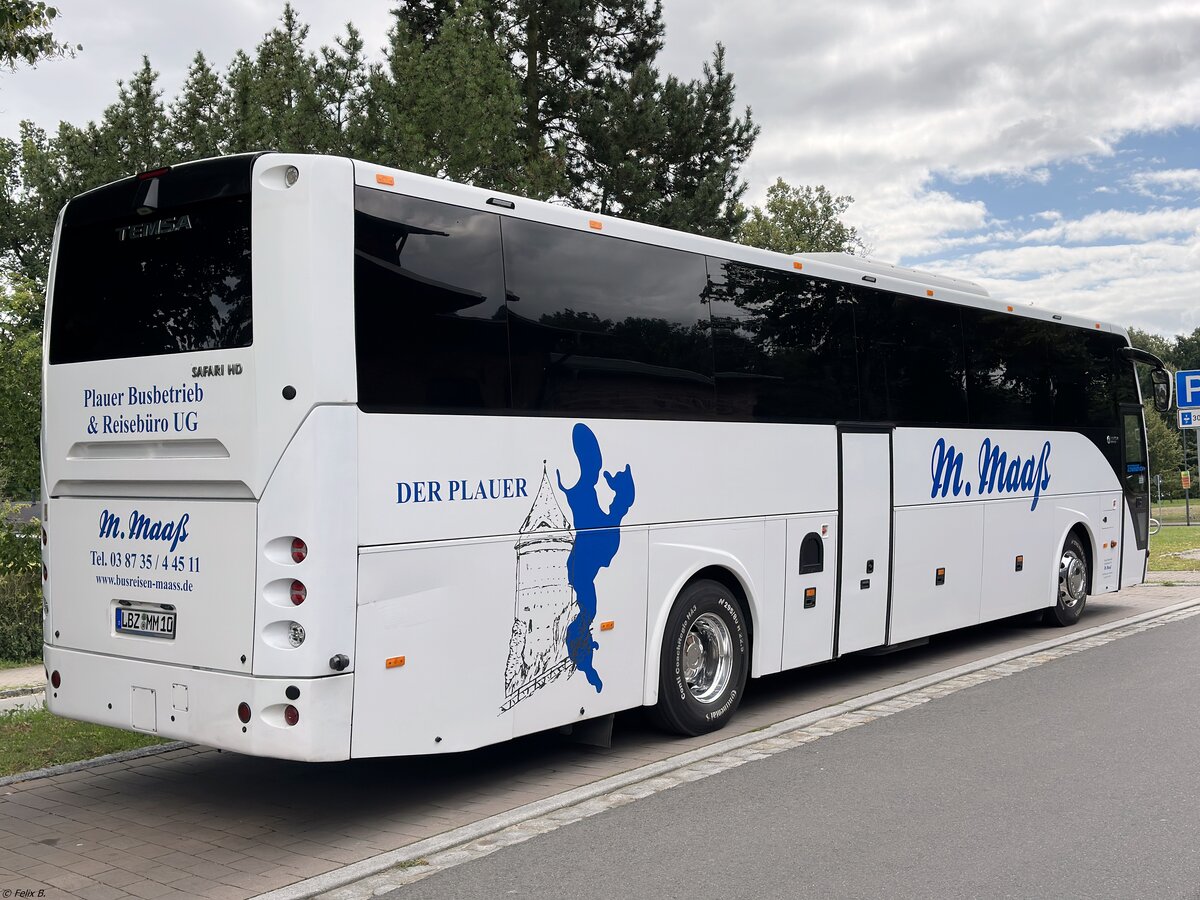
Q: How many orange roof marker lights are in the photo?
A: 6